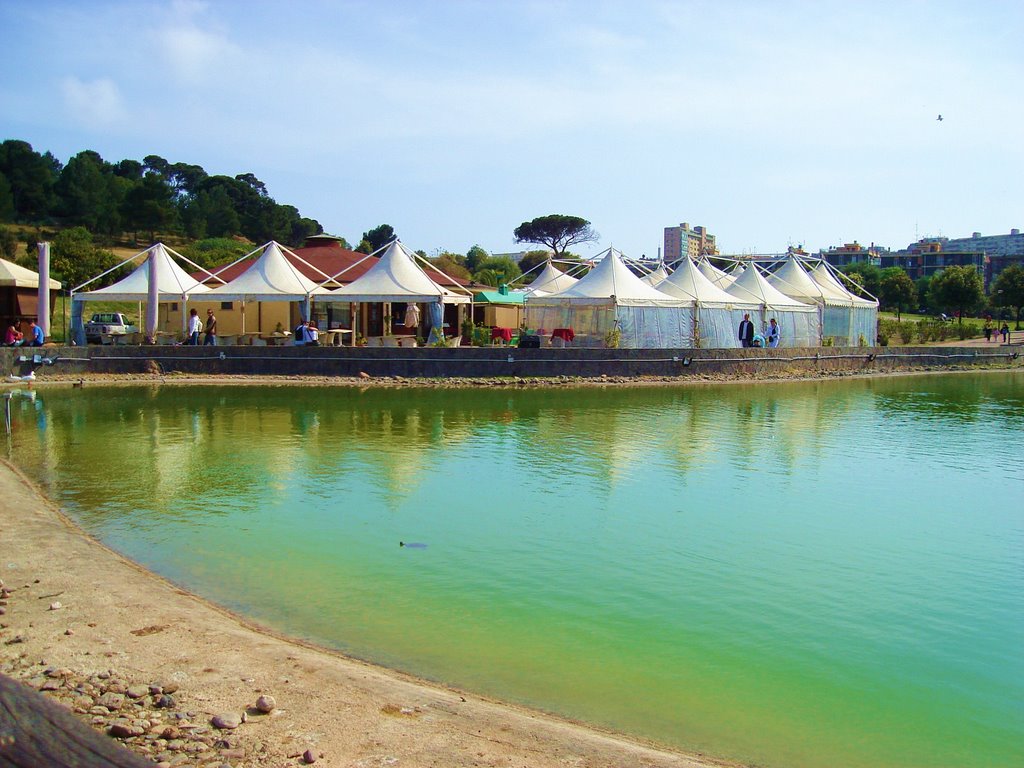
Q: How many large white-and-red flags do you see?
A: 0